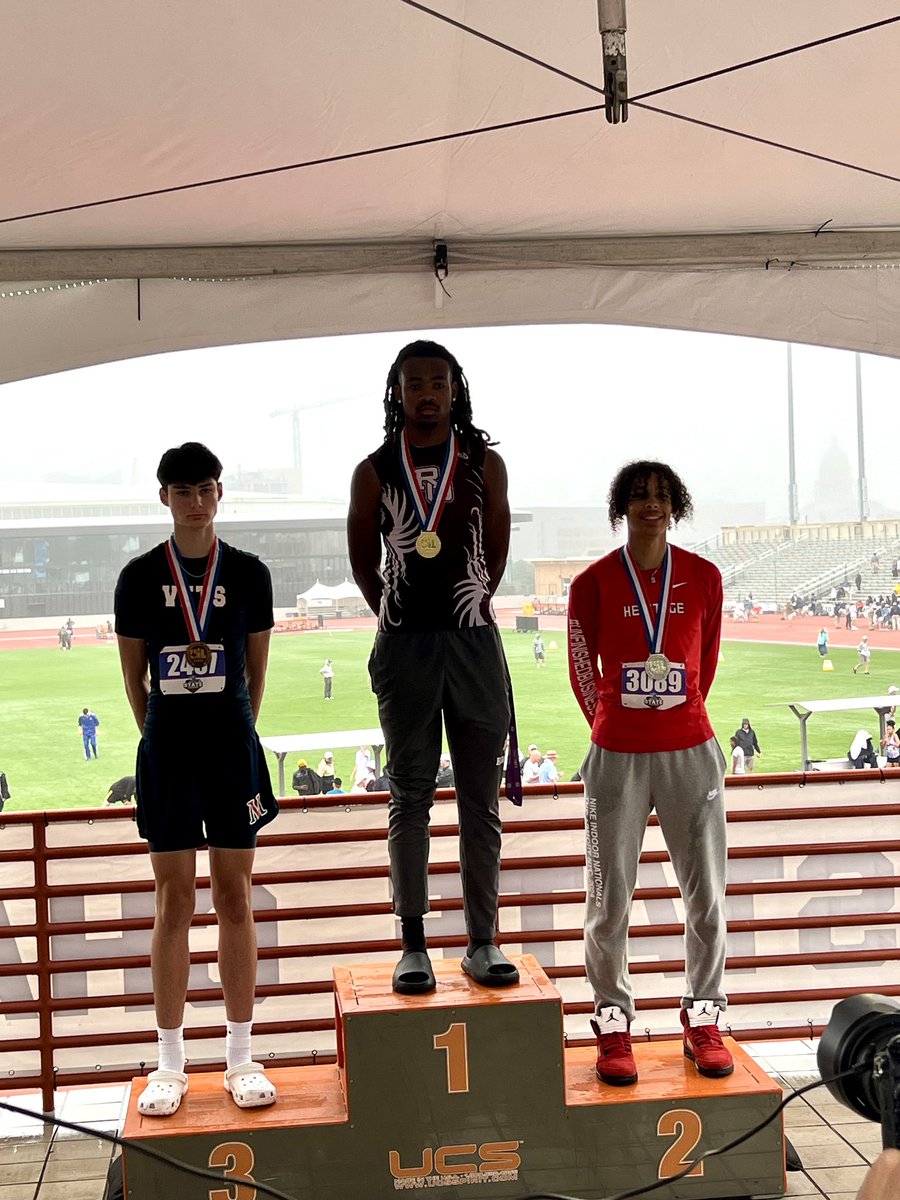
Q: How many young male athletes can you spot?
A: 3